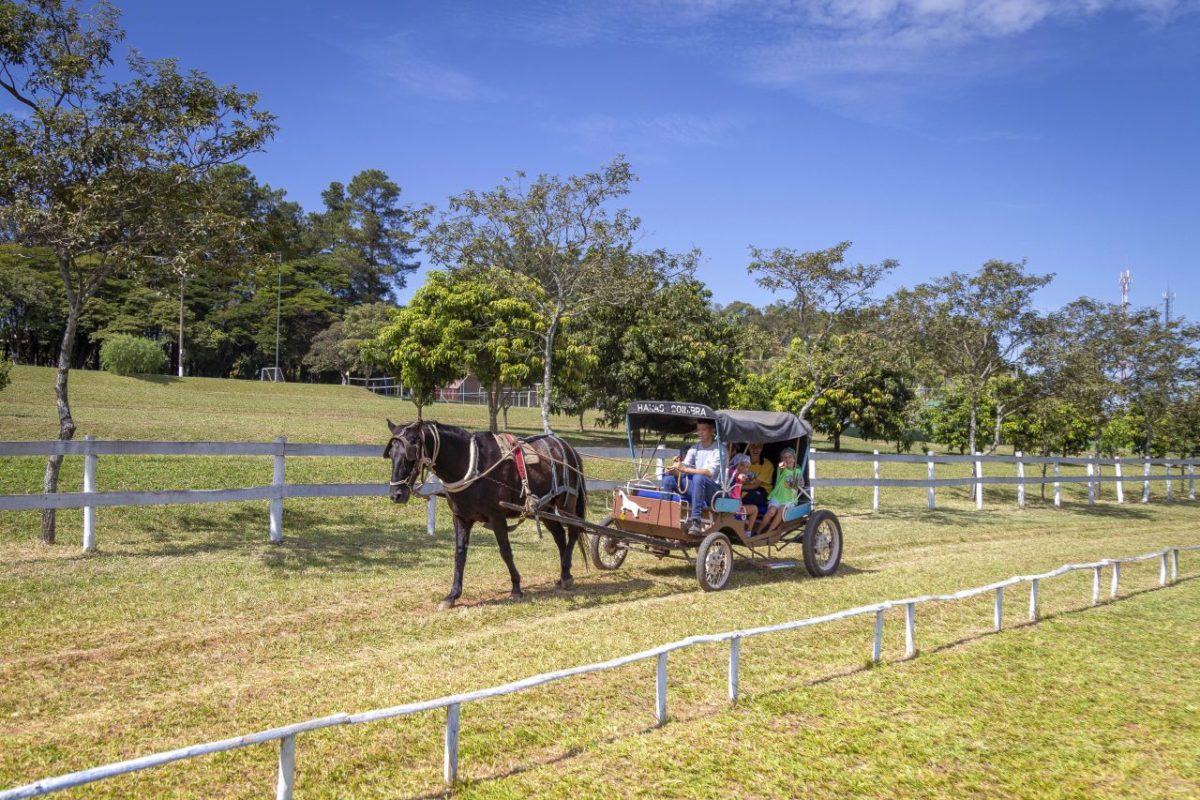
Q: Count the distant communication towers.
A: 2